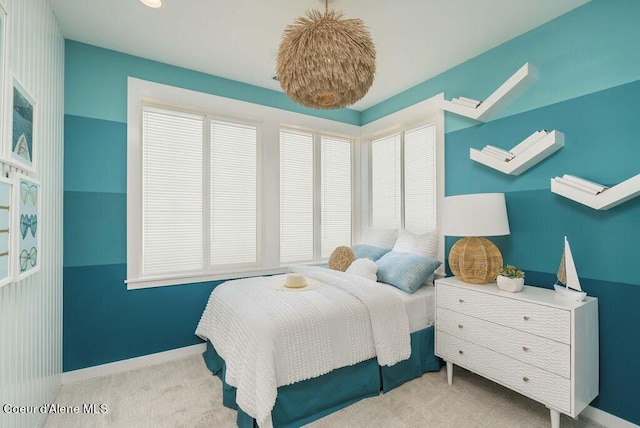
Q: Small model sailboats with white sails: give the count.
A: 1